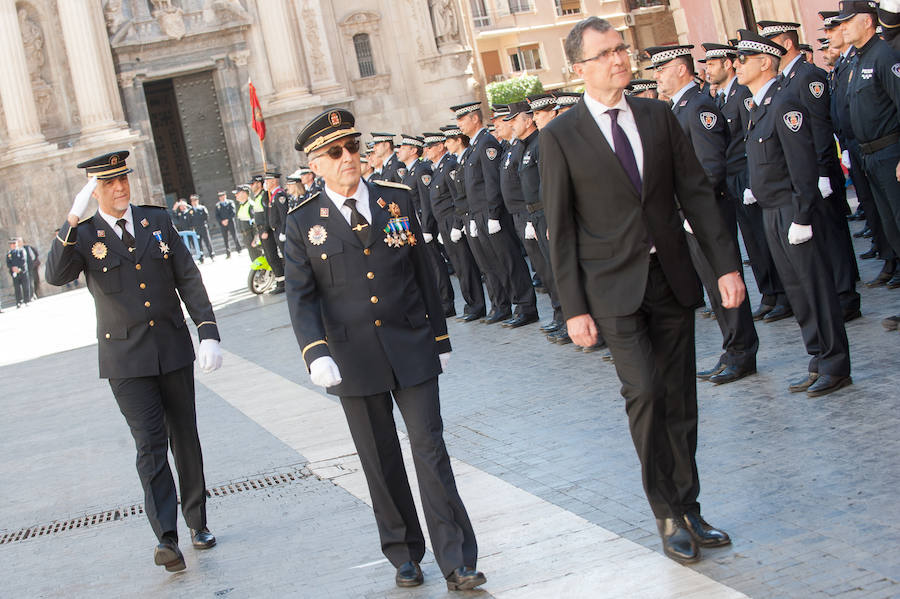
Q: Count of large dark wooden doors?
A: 1